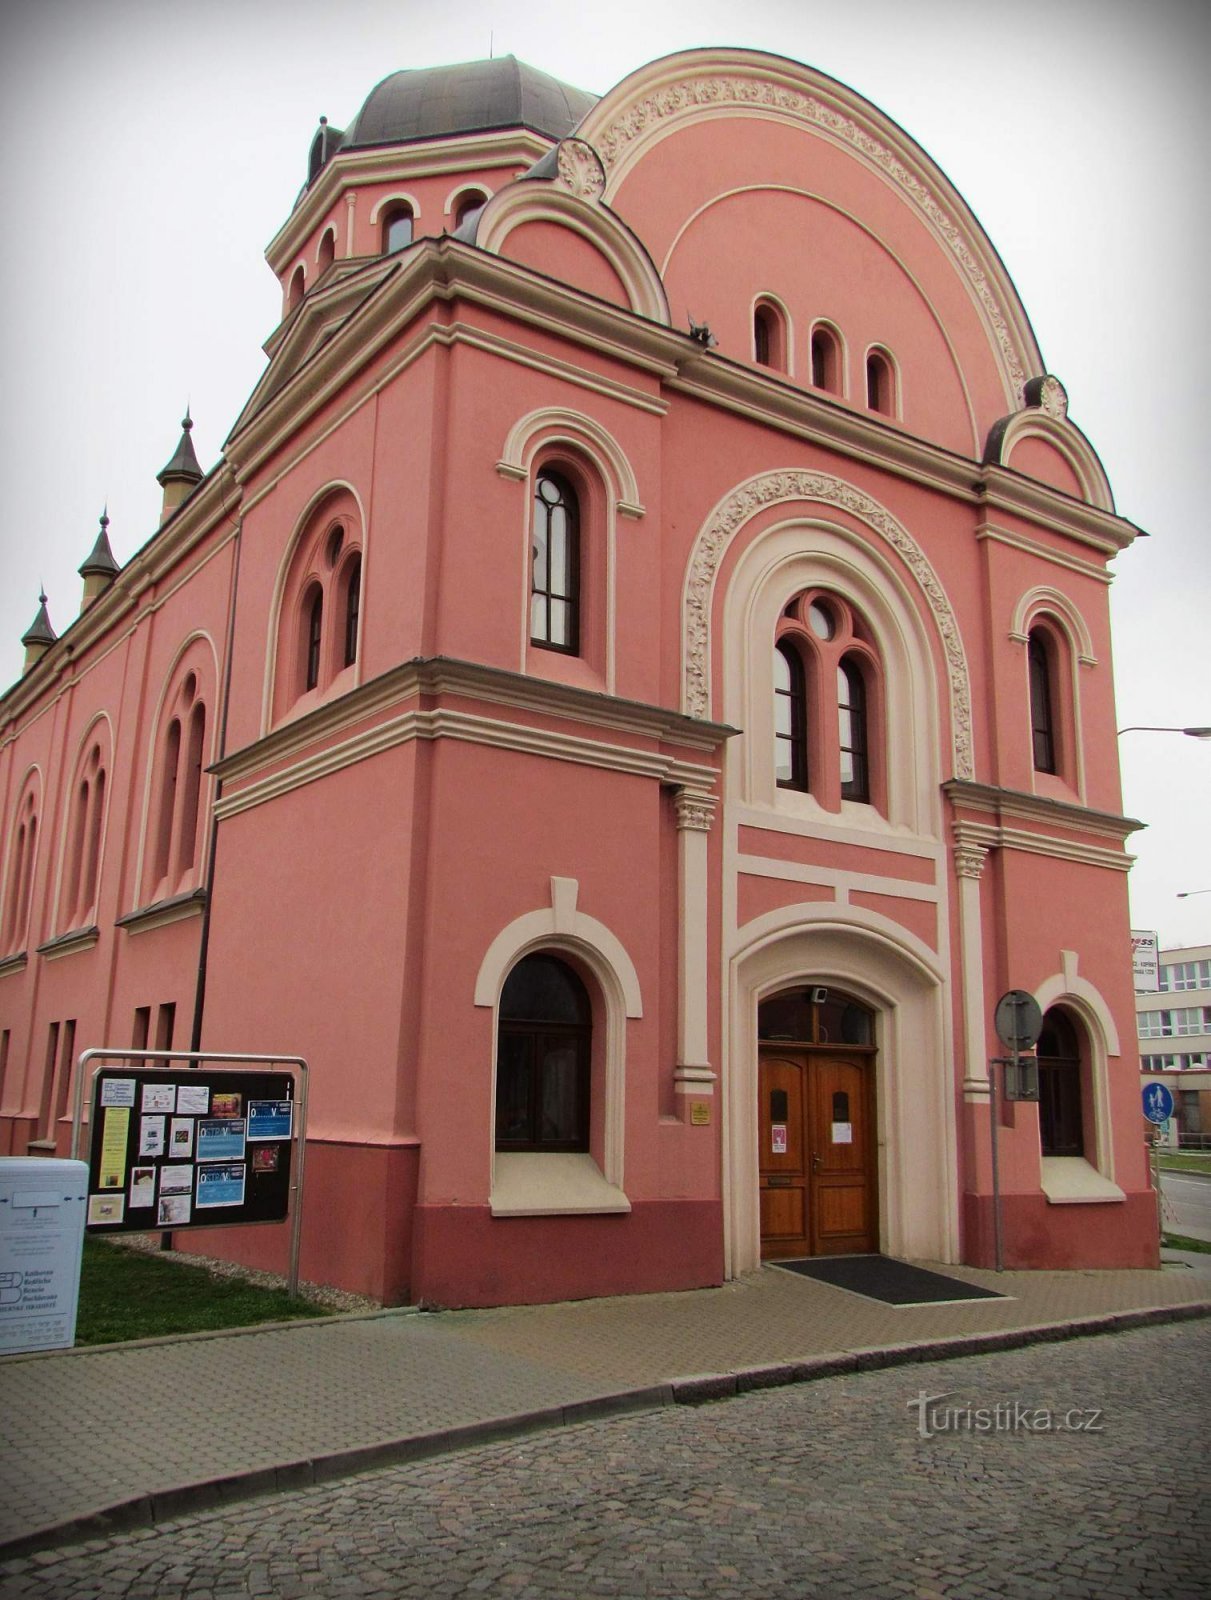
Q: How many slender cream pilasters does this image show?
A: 2